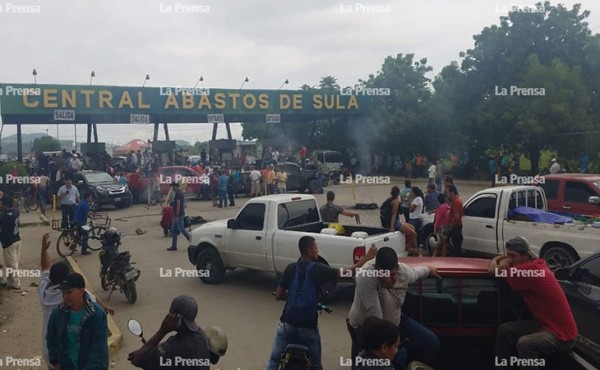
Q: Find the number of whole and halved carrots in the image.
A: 0